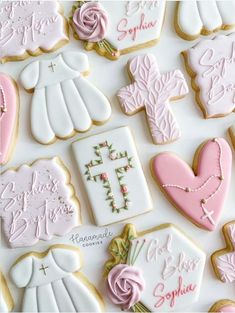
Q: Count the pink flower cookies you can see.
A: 2